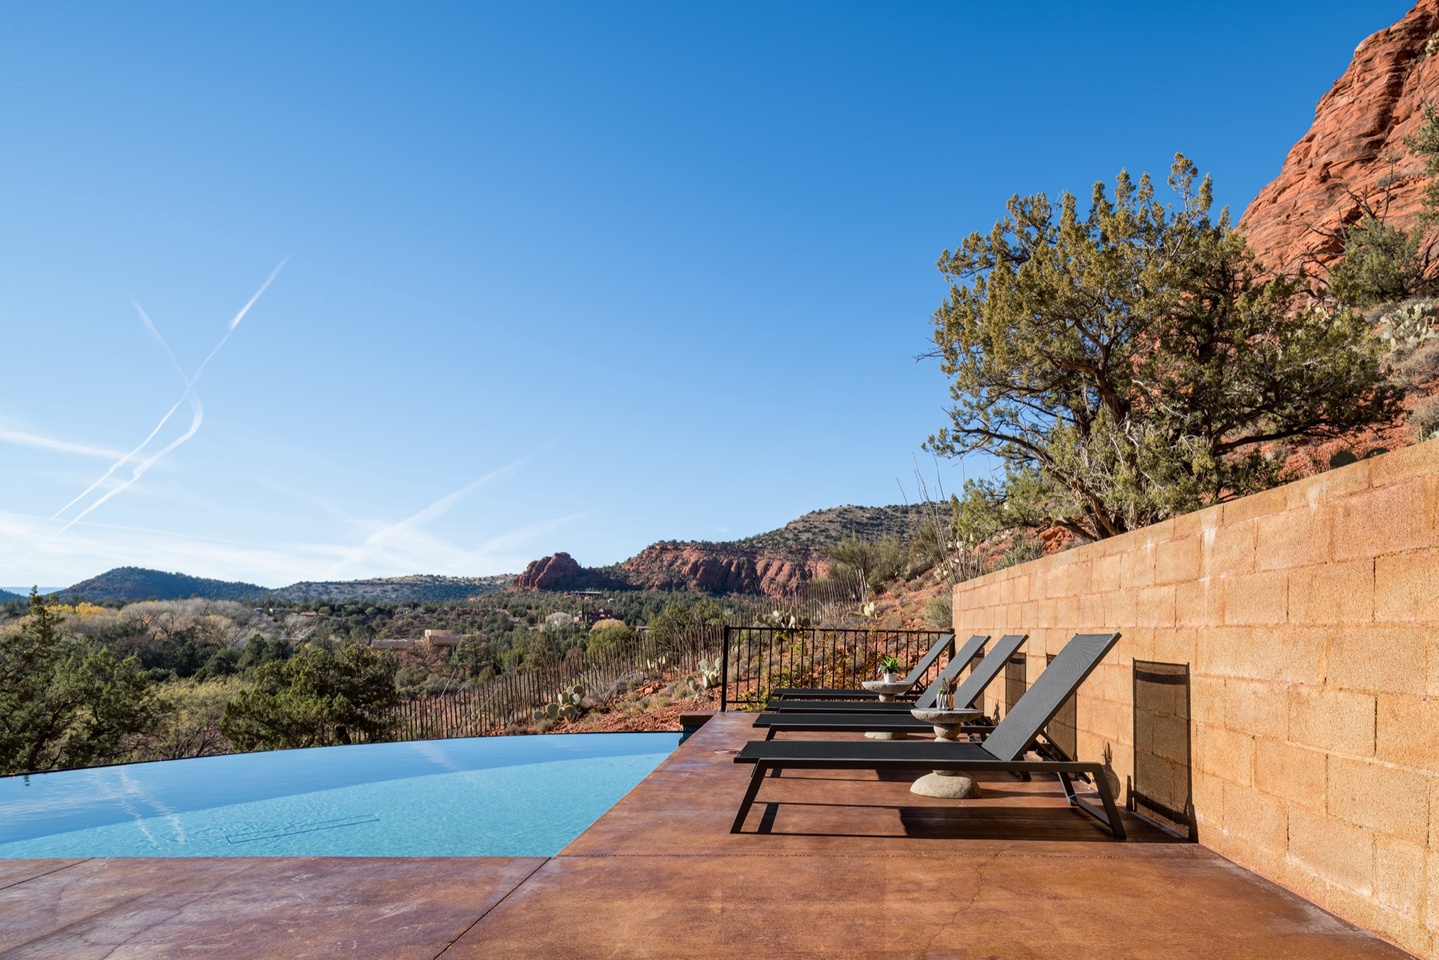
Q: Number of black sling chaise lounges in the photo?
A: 4